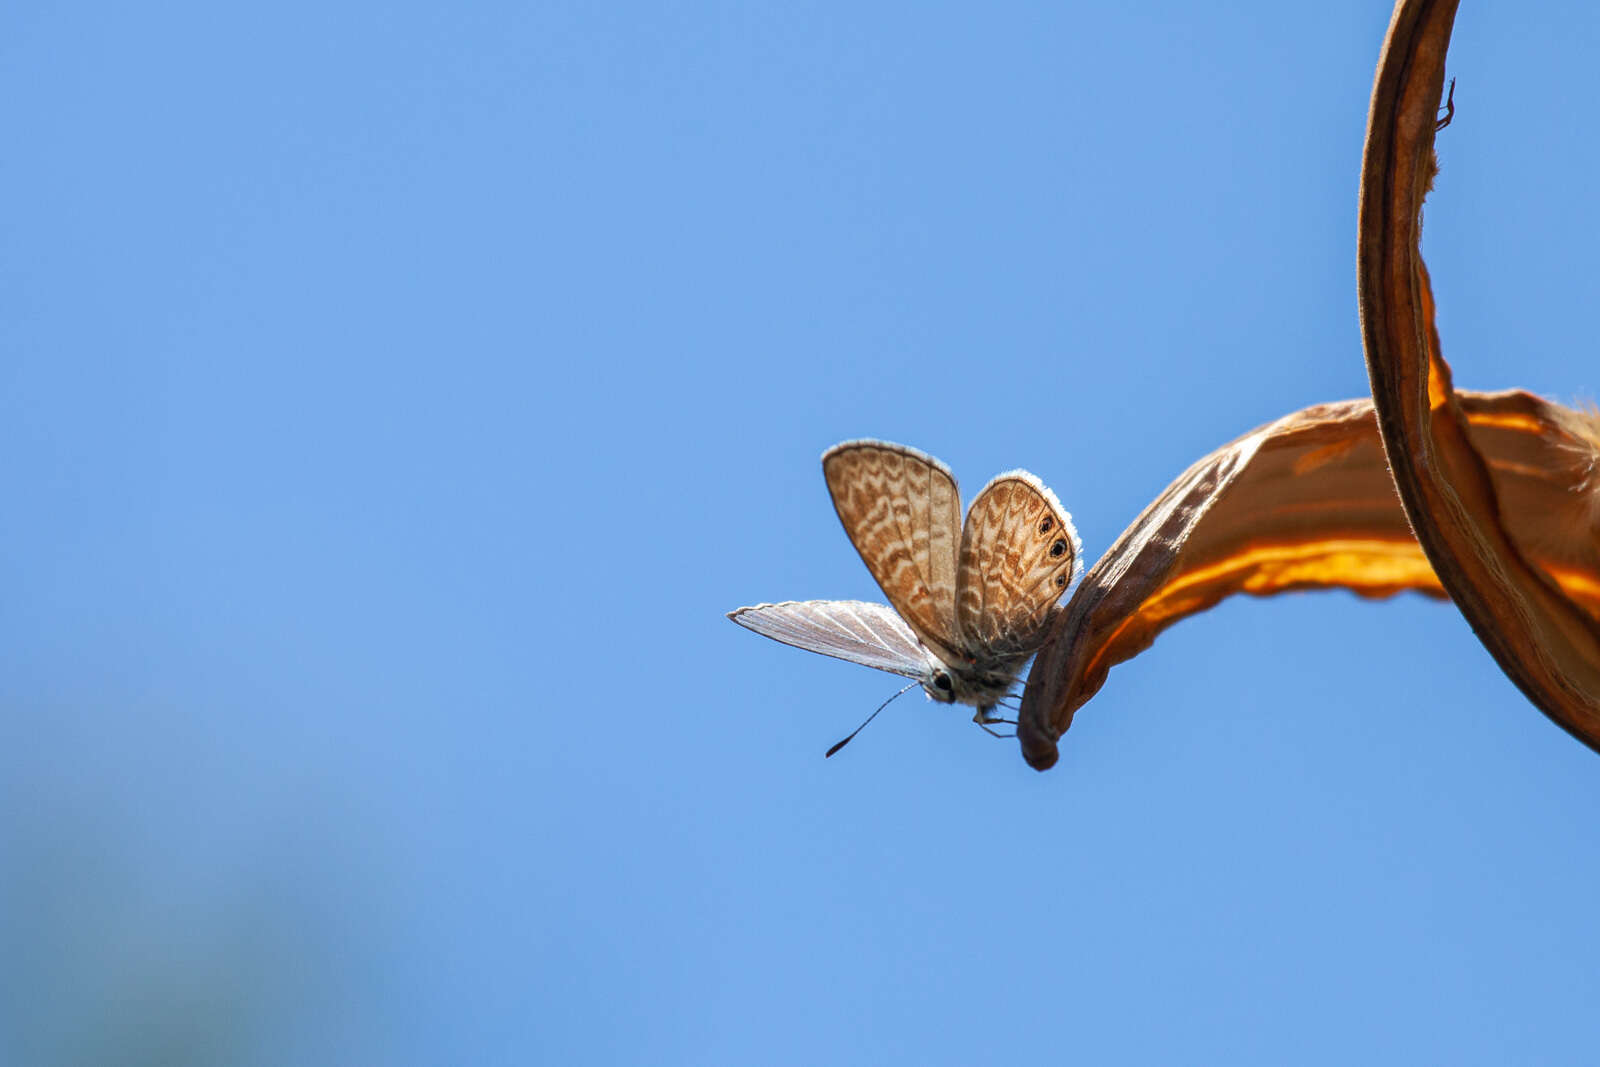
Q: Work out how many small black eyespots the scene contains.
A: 3